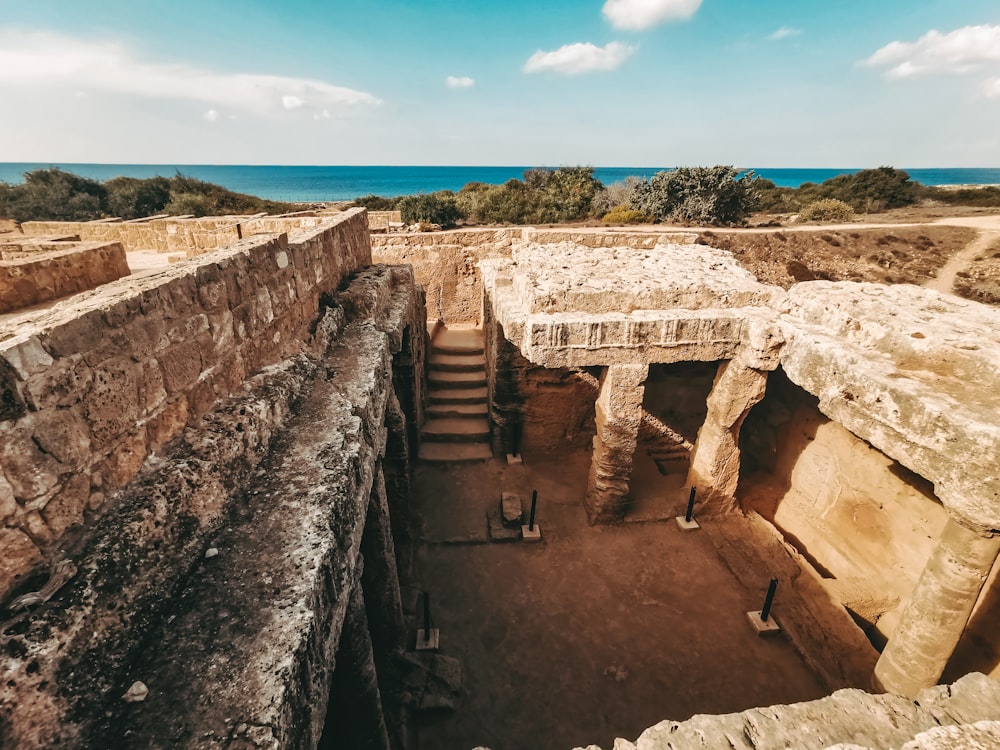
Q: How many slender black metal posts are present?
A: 5